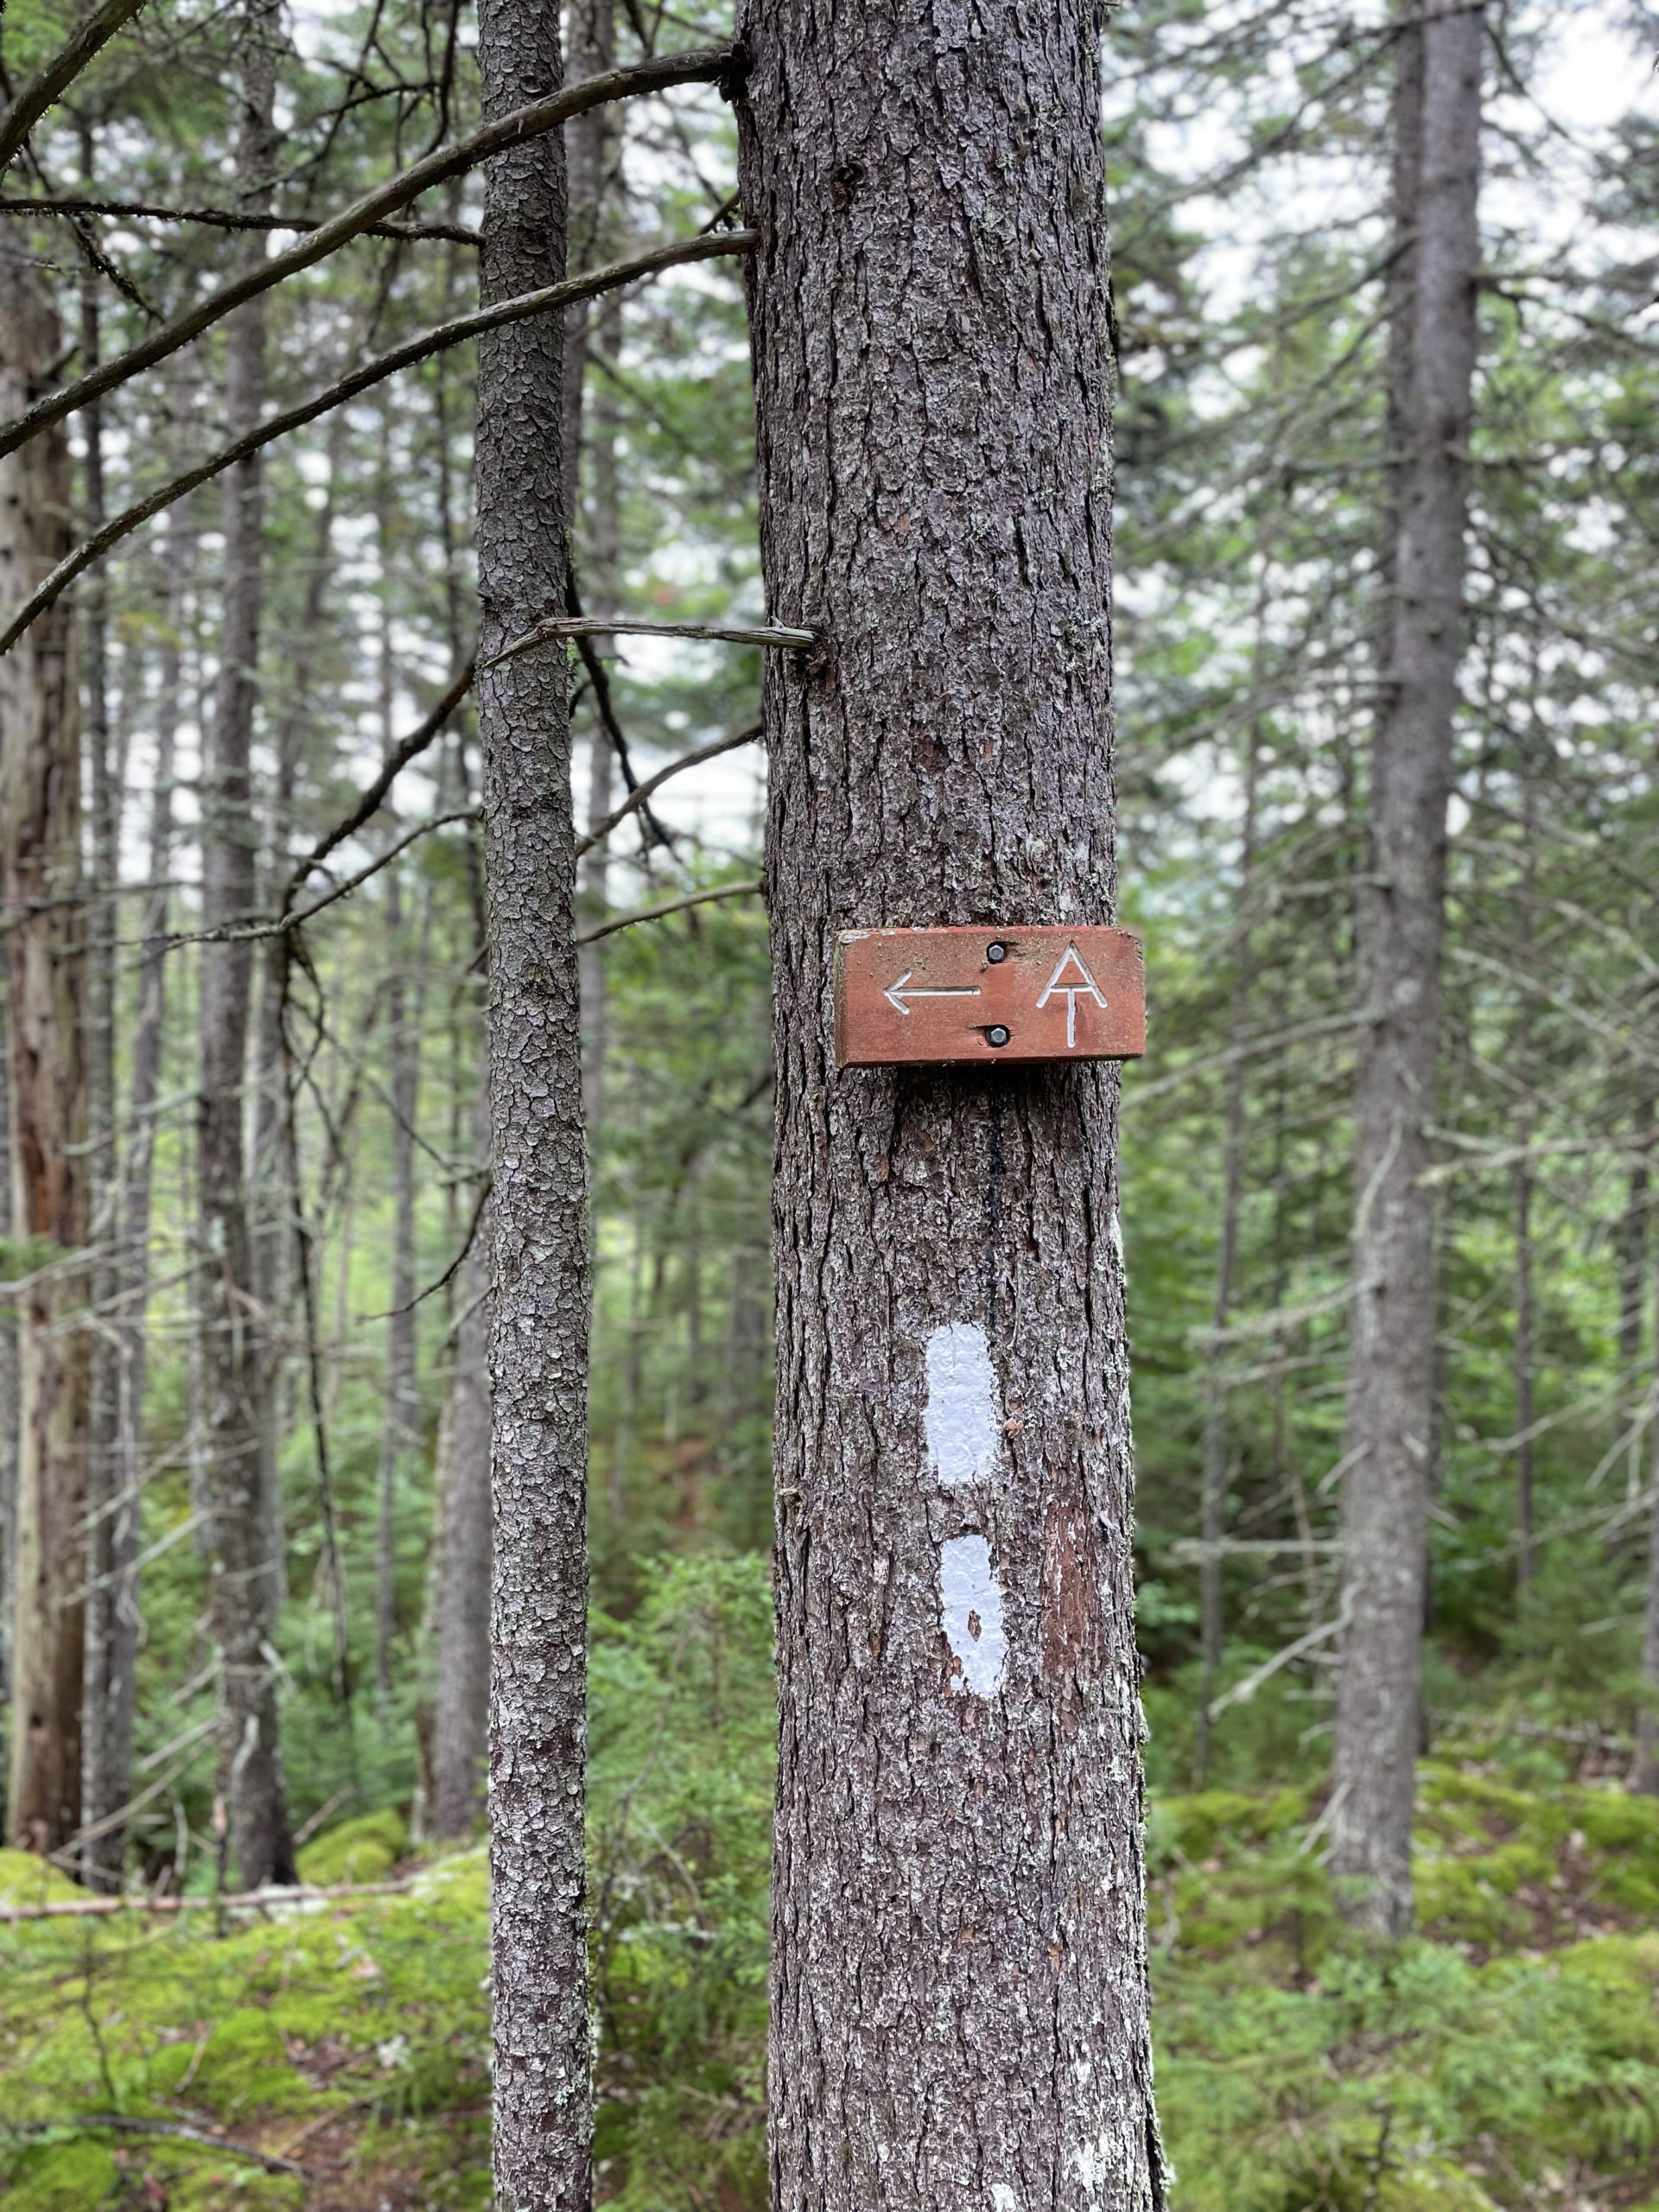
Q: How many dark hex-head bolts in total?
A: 2